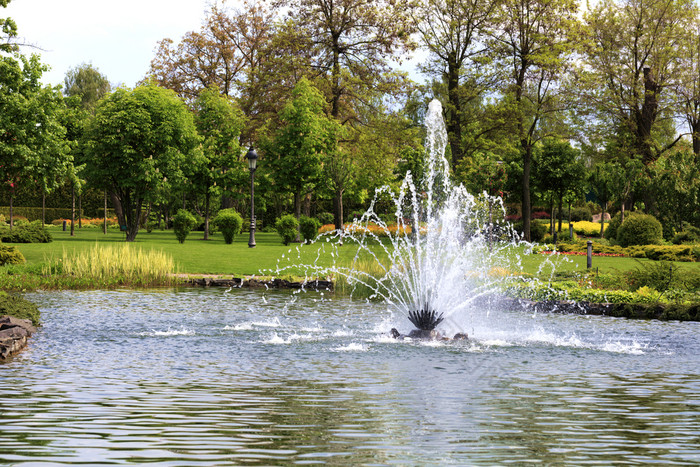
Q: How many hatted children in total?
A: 0